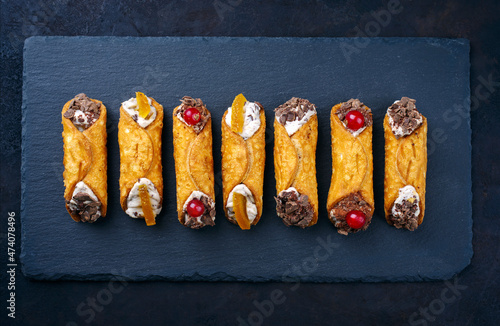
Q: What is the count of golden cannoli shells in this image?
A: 7